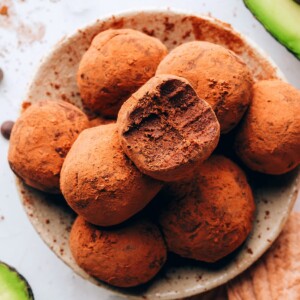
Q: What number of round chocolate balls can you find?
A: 8